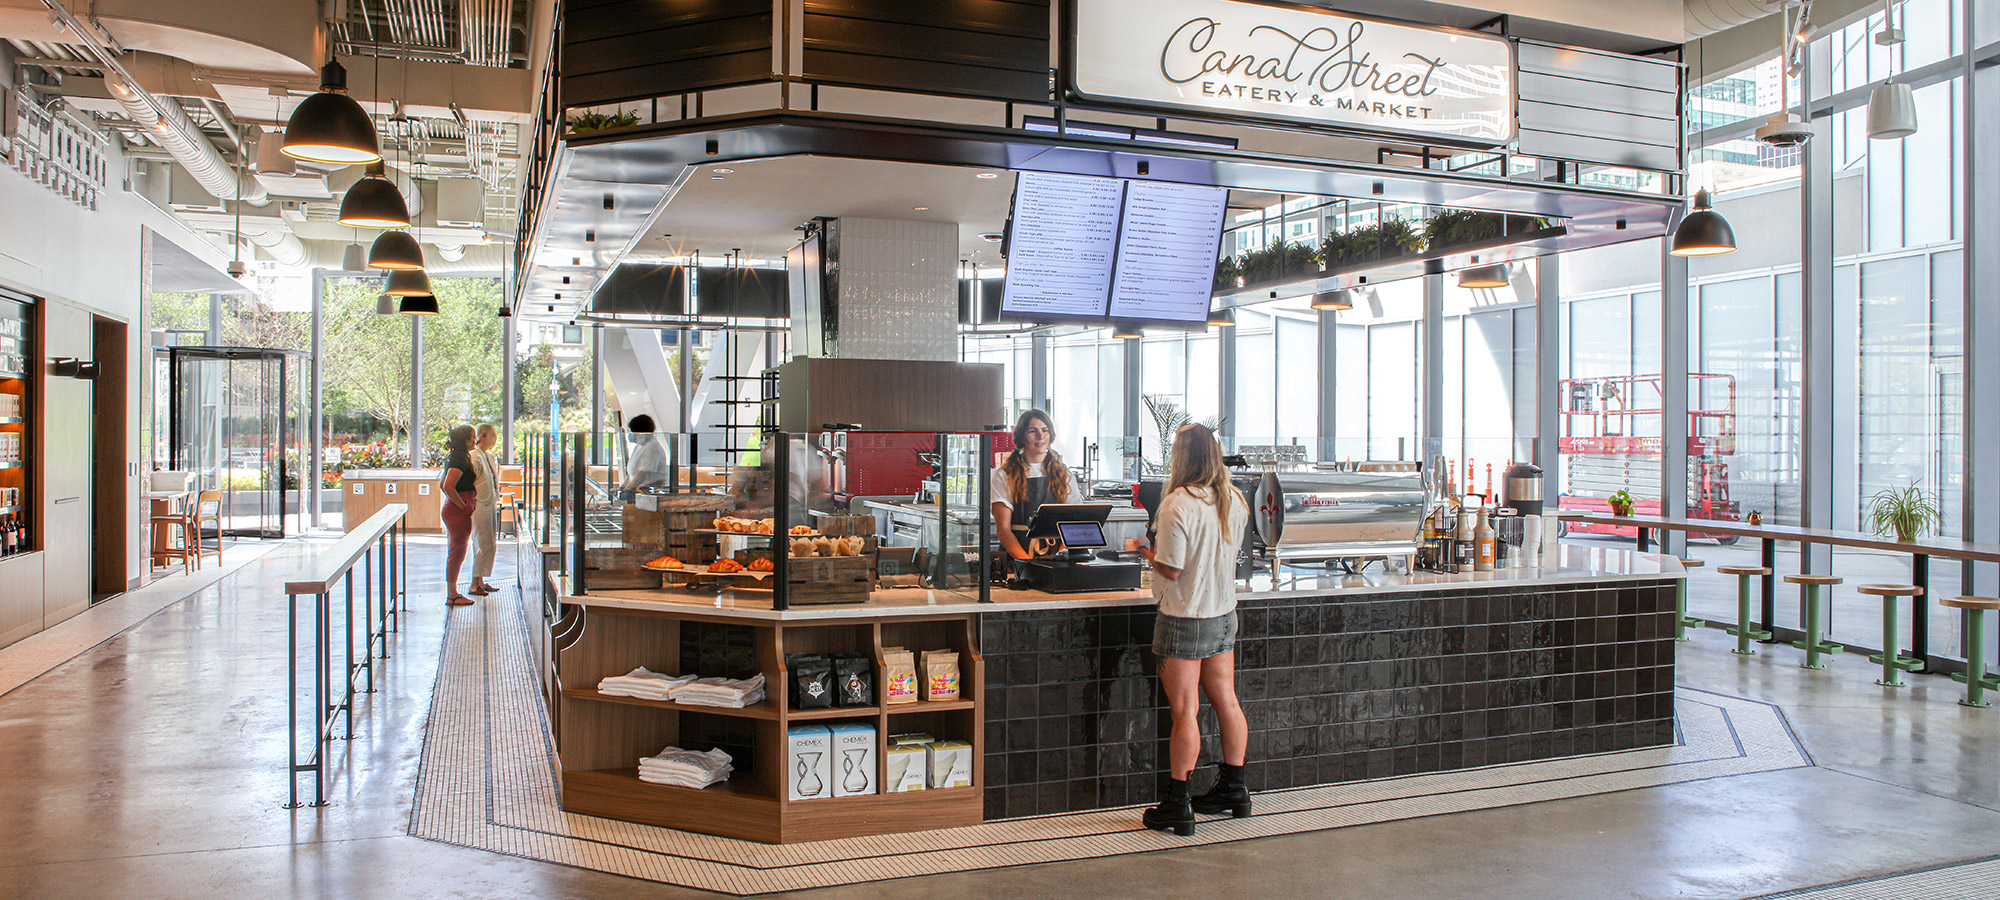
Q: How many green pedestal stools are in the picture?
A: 5